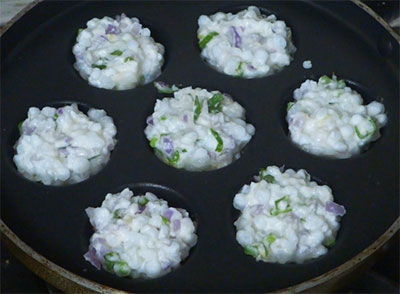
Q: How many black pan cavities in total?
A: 7